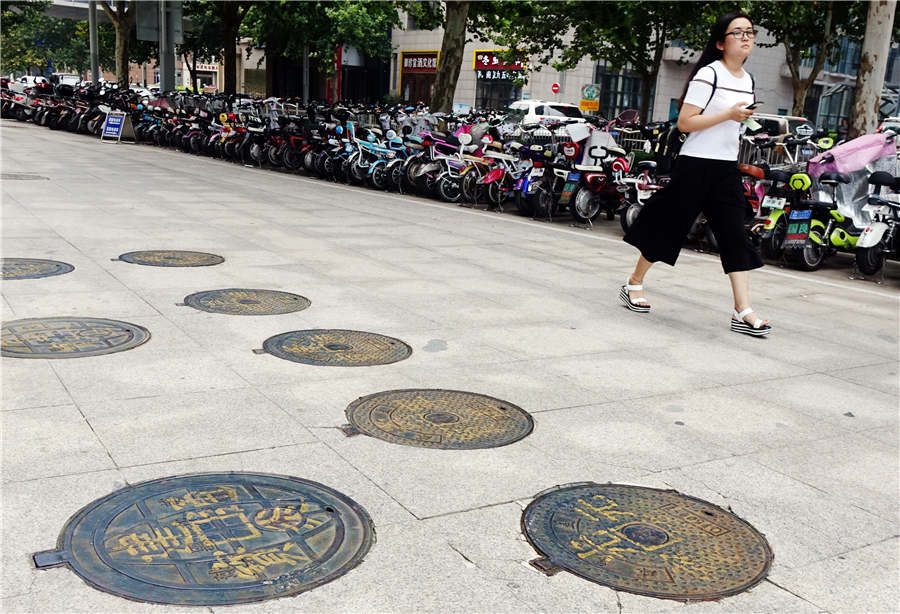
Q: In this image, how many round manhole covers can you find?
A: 8